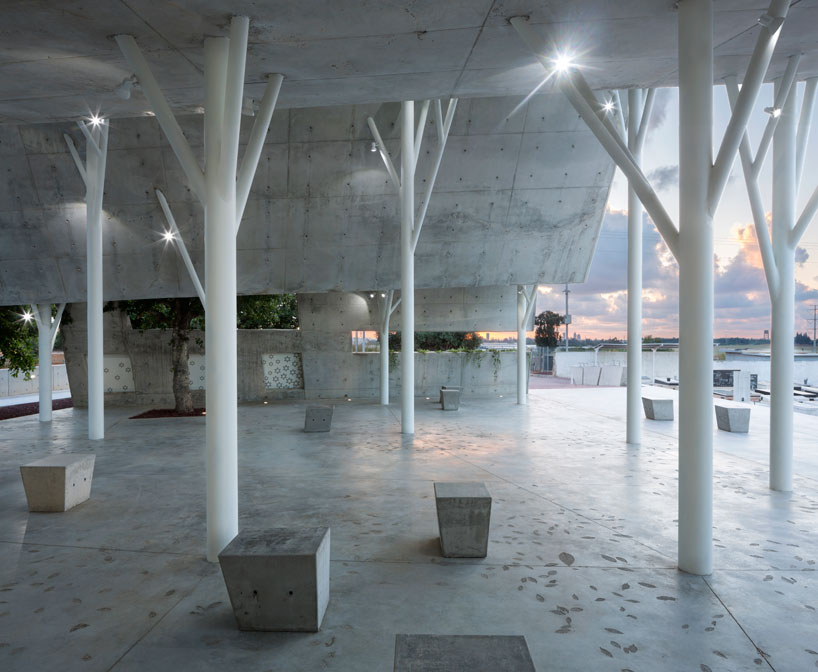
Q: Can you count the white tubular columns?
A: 9